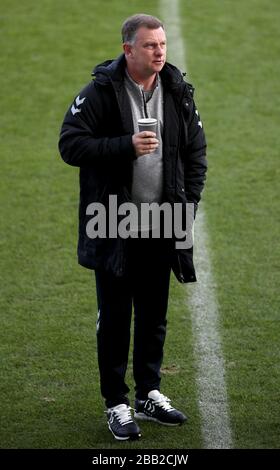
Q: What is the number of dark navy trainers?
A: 2